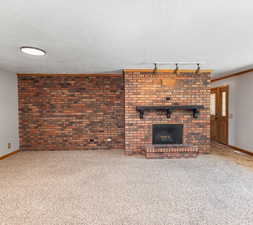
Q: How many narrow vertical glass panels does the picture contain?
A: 2